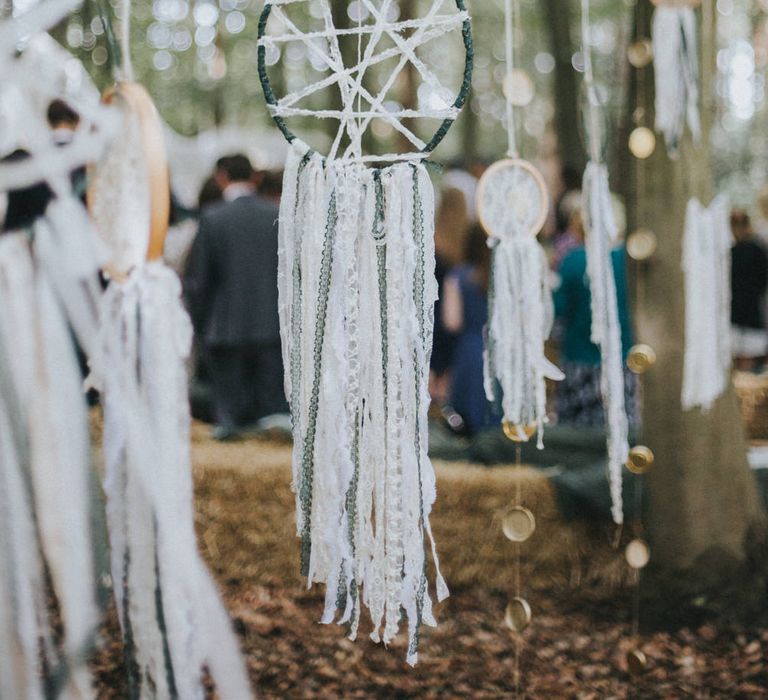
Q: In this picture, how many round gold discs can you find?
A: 11